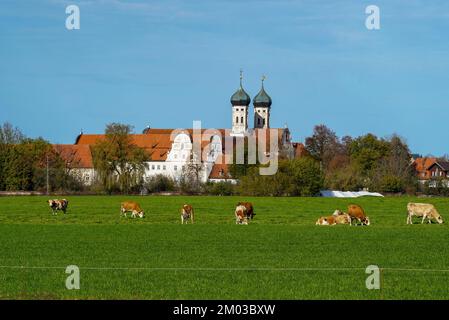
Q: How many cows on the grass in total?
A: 9